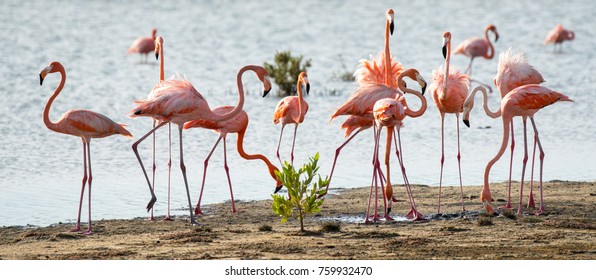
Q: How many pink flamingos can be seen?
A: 14